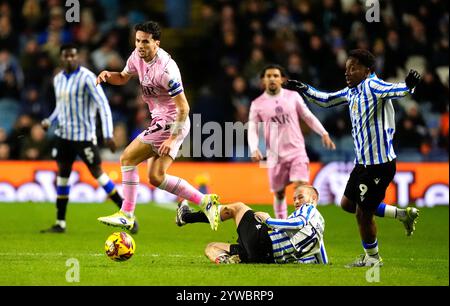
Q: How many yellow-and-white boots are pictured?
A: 2